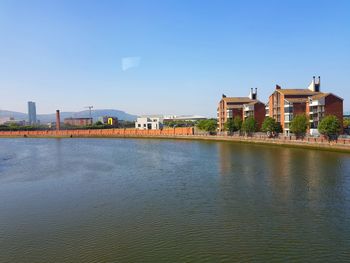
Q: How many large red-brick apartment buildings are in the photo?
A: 2